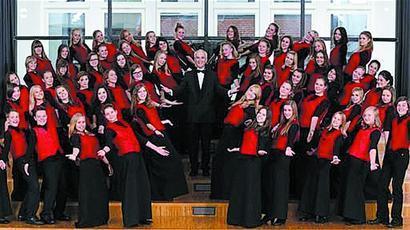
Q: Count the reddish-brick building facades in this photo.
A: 1